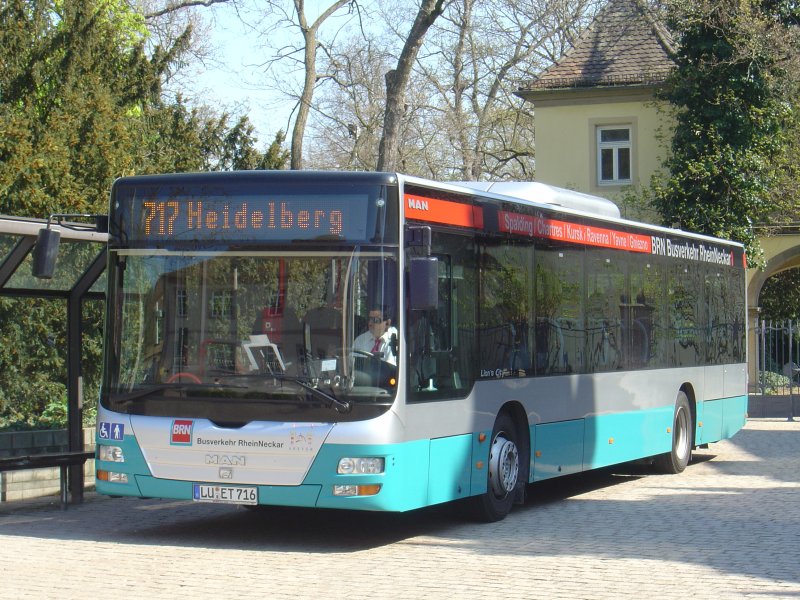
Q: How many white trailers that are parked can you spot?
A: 0